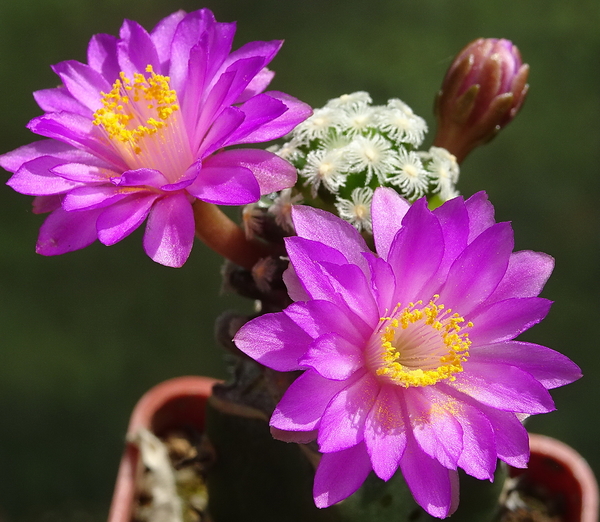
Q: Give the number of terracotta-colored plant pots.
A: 2